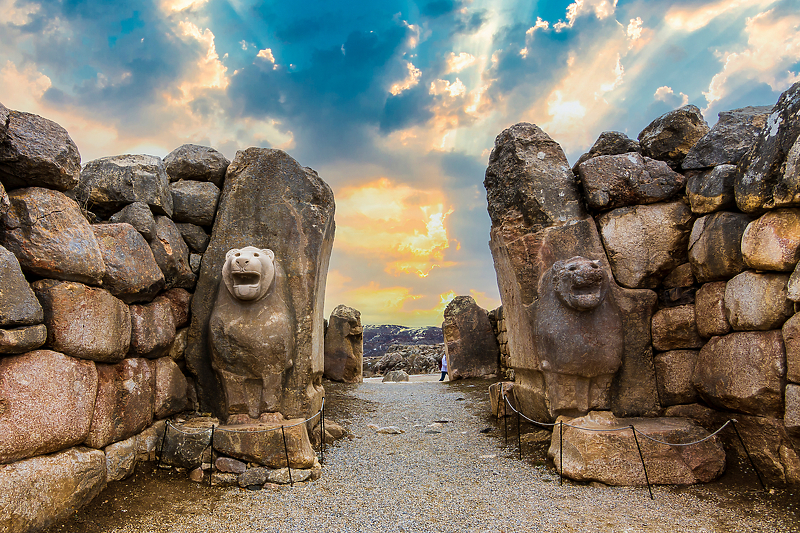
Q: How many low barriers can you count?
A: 2